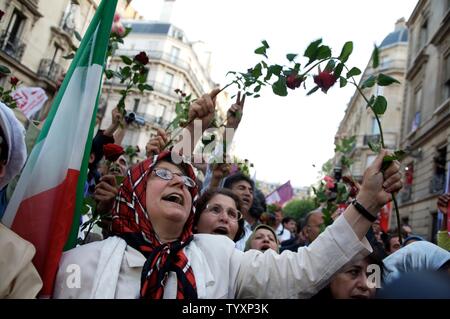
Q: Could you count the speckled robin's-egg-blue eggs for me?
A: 0